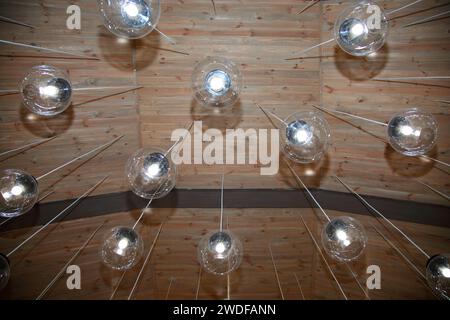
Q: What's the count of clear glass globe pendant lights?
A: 13